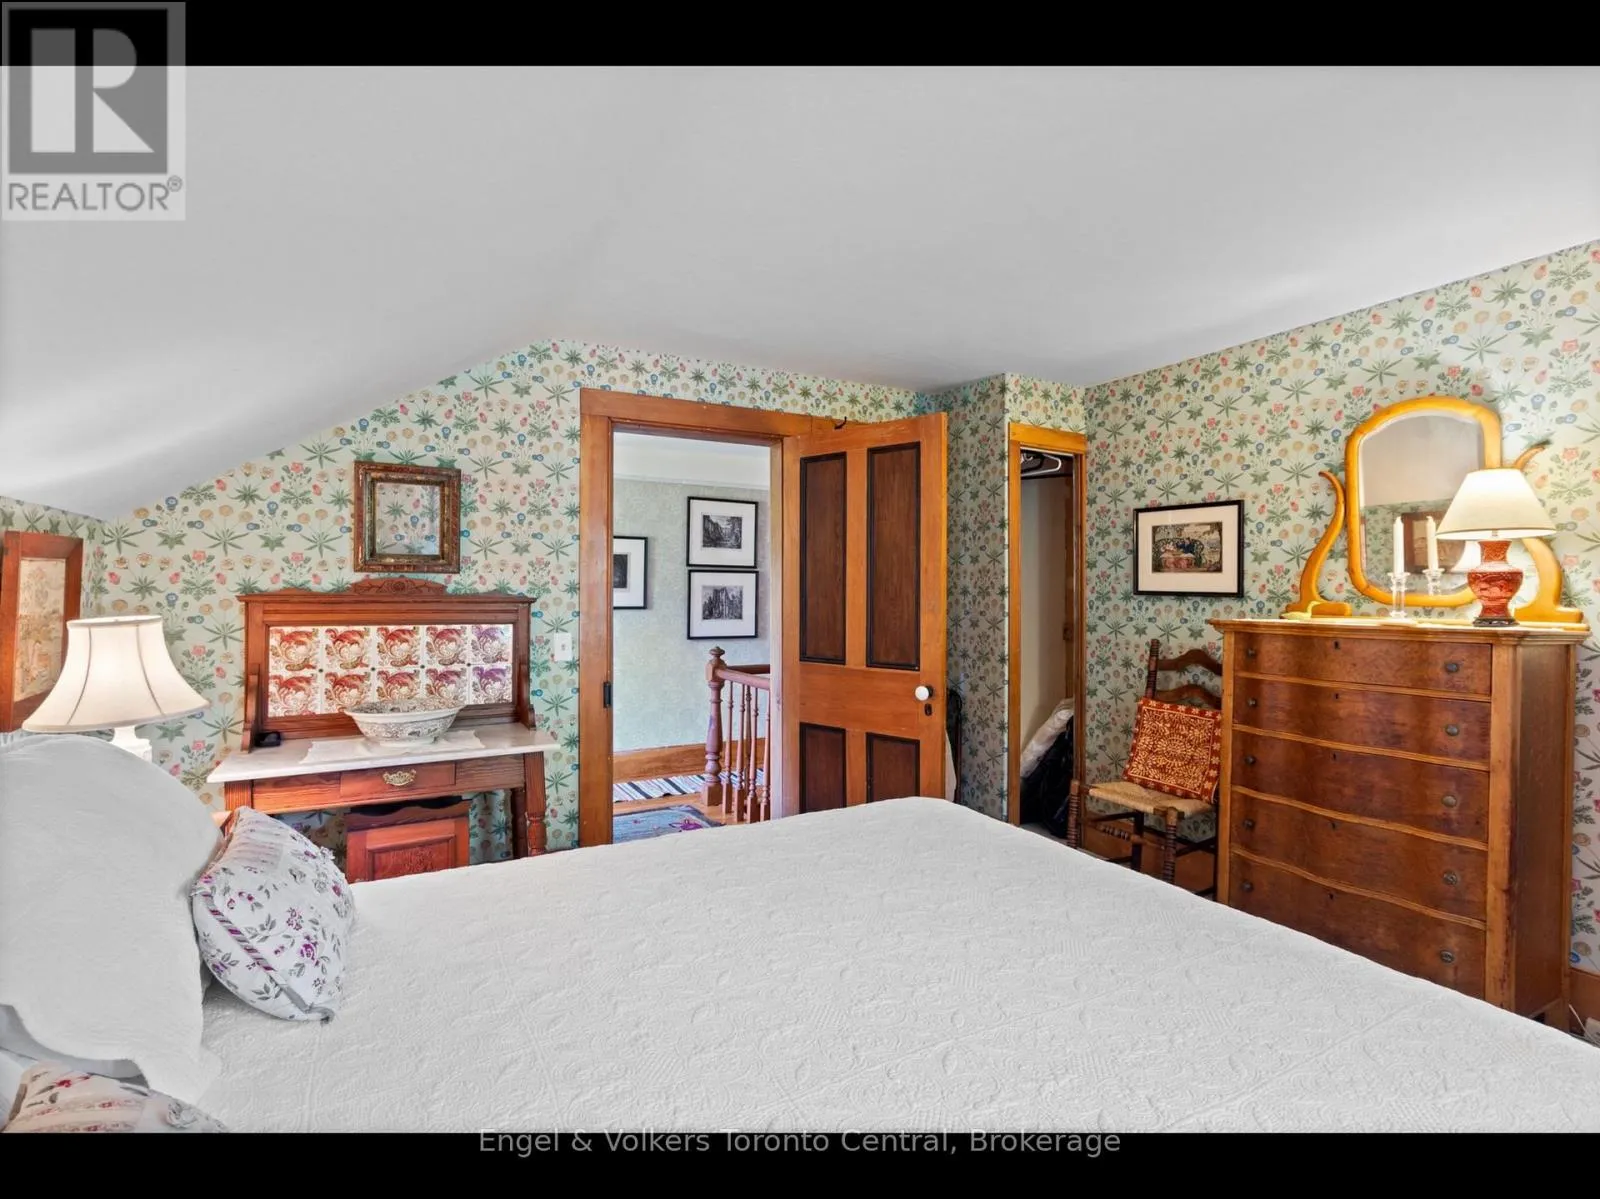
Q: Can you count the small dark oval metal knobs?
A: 10